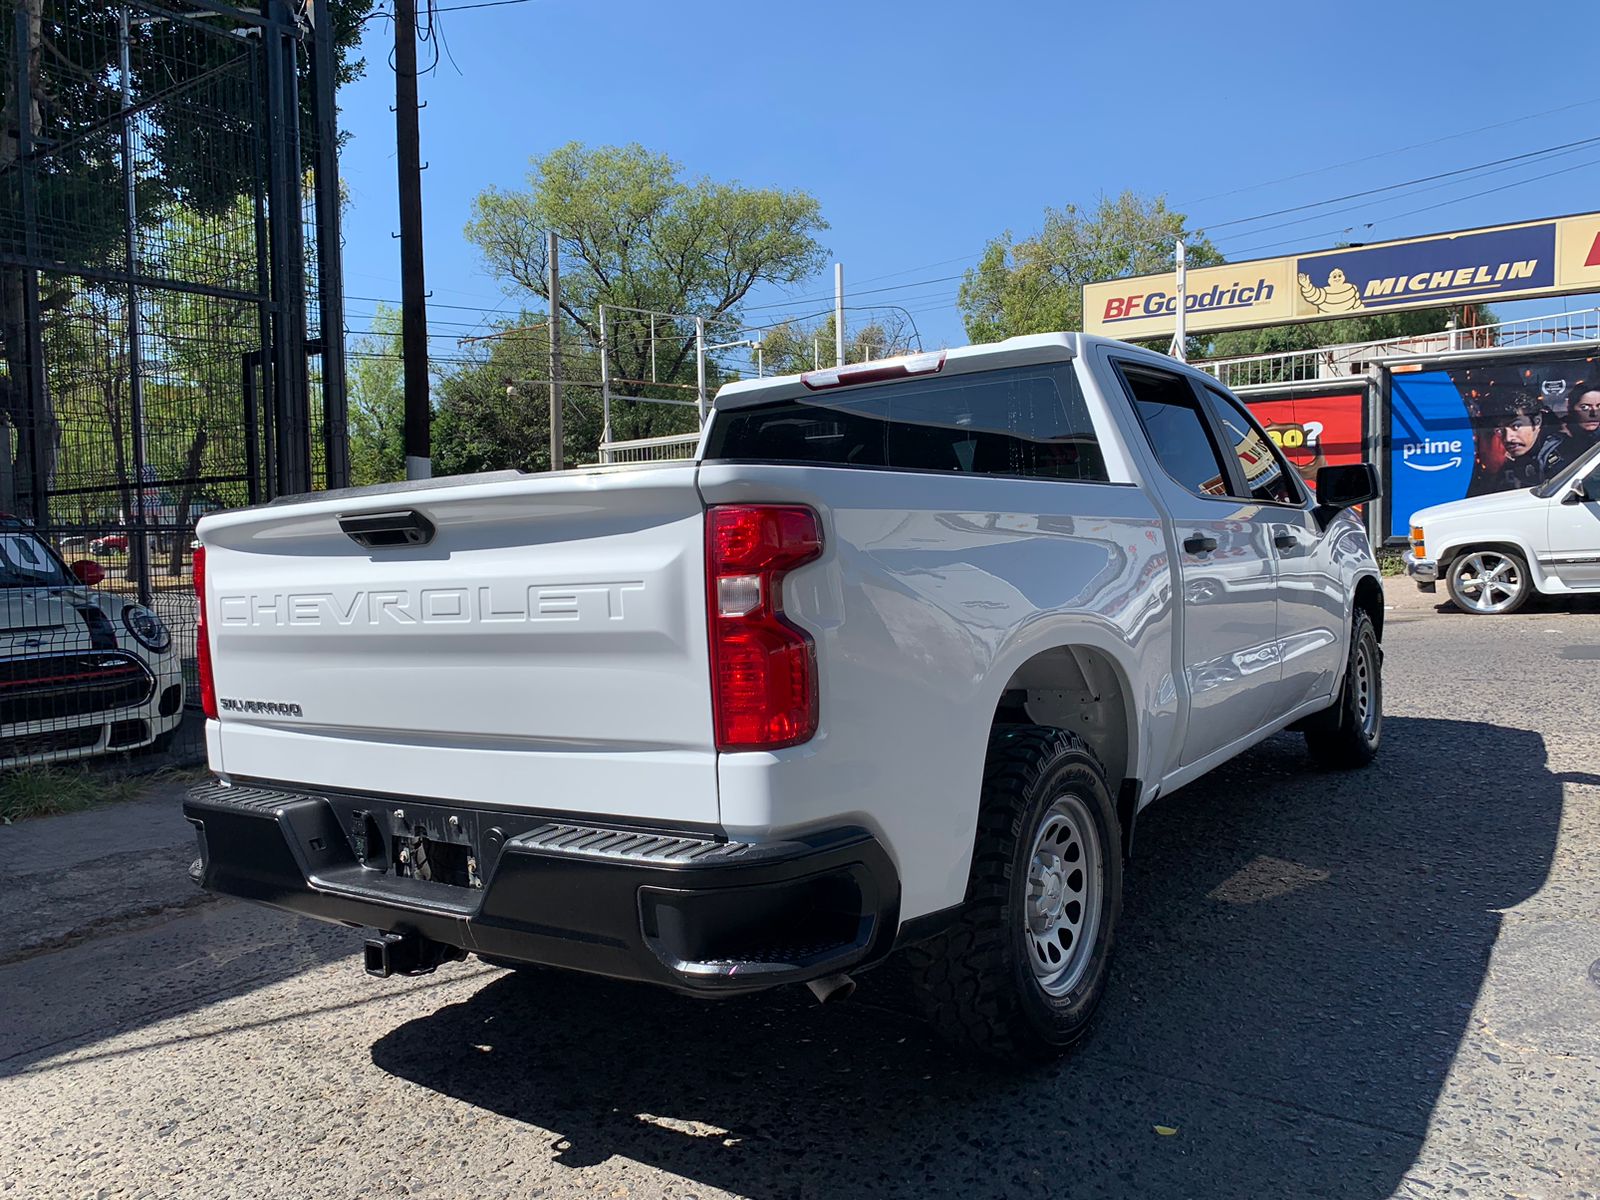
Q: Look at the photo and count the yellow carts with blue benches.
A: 0